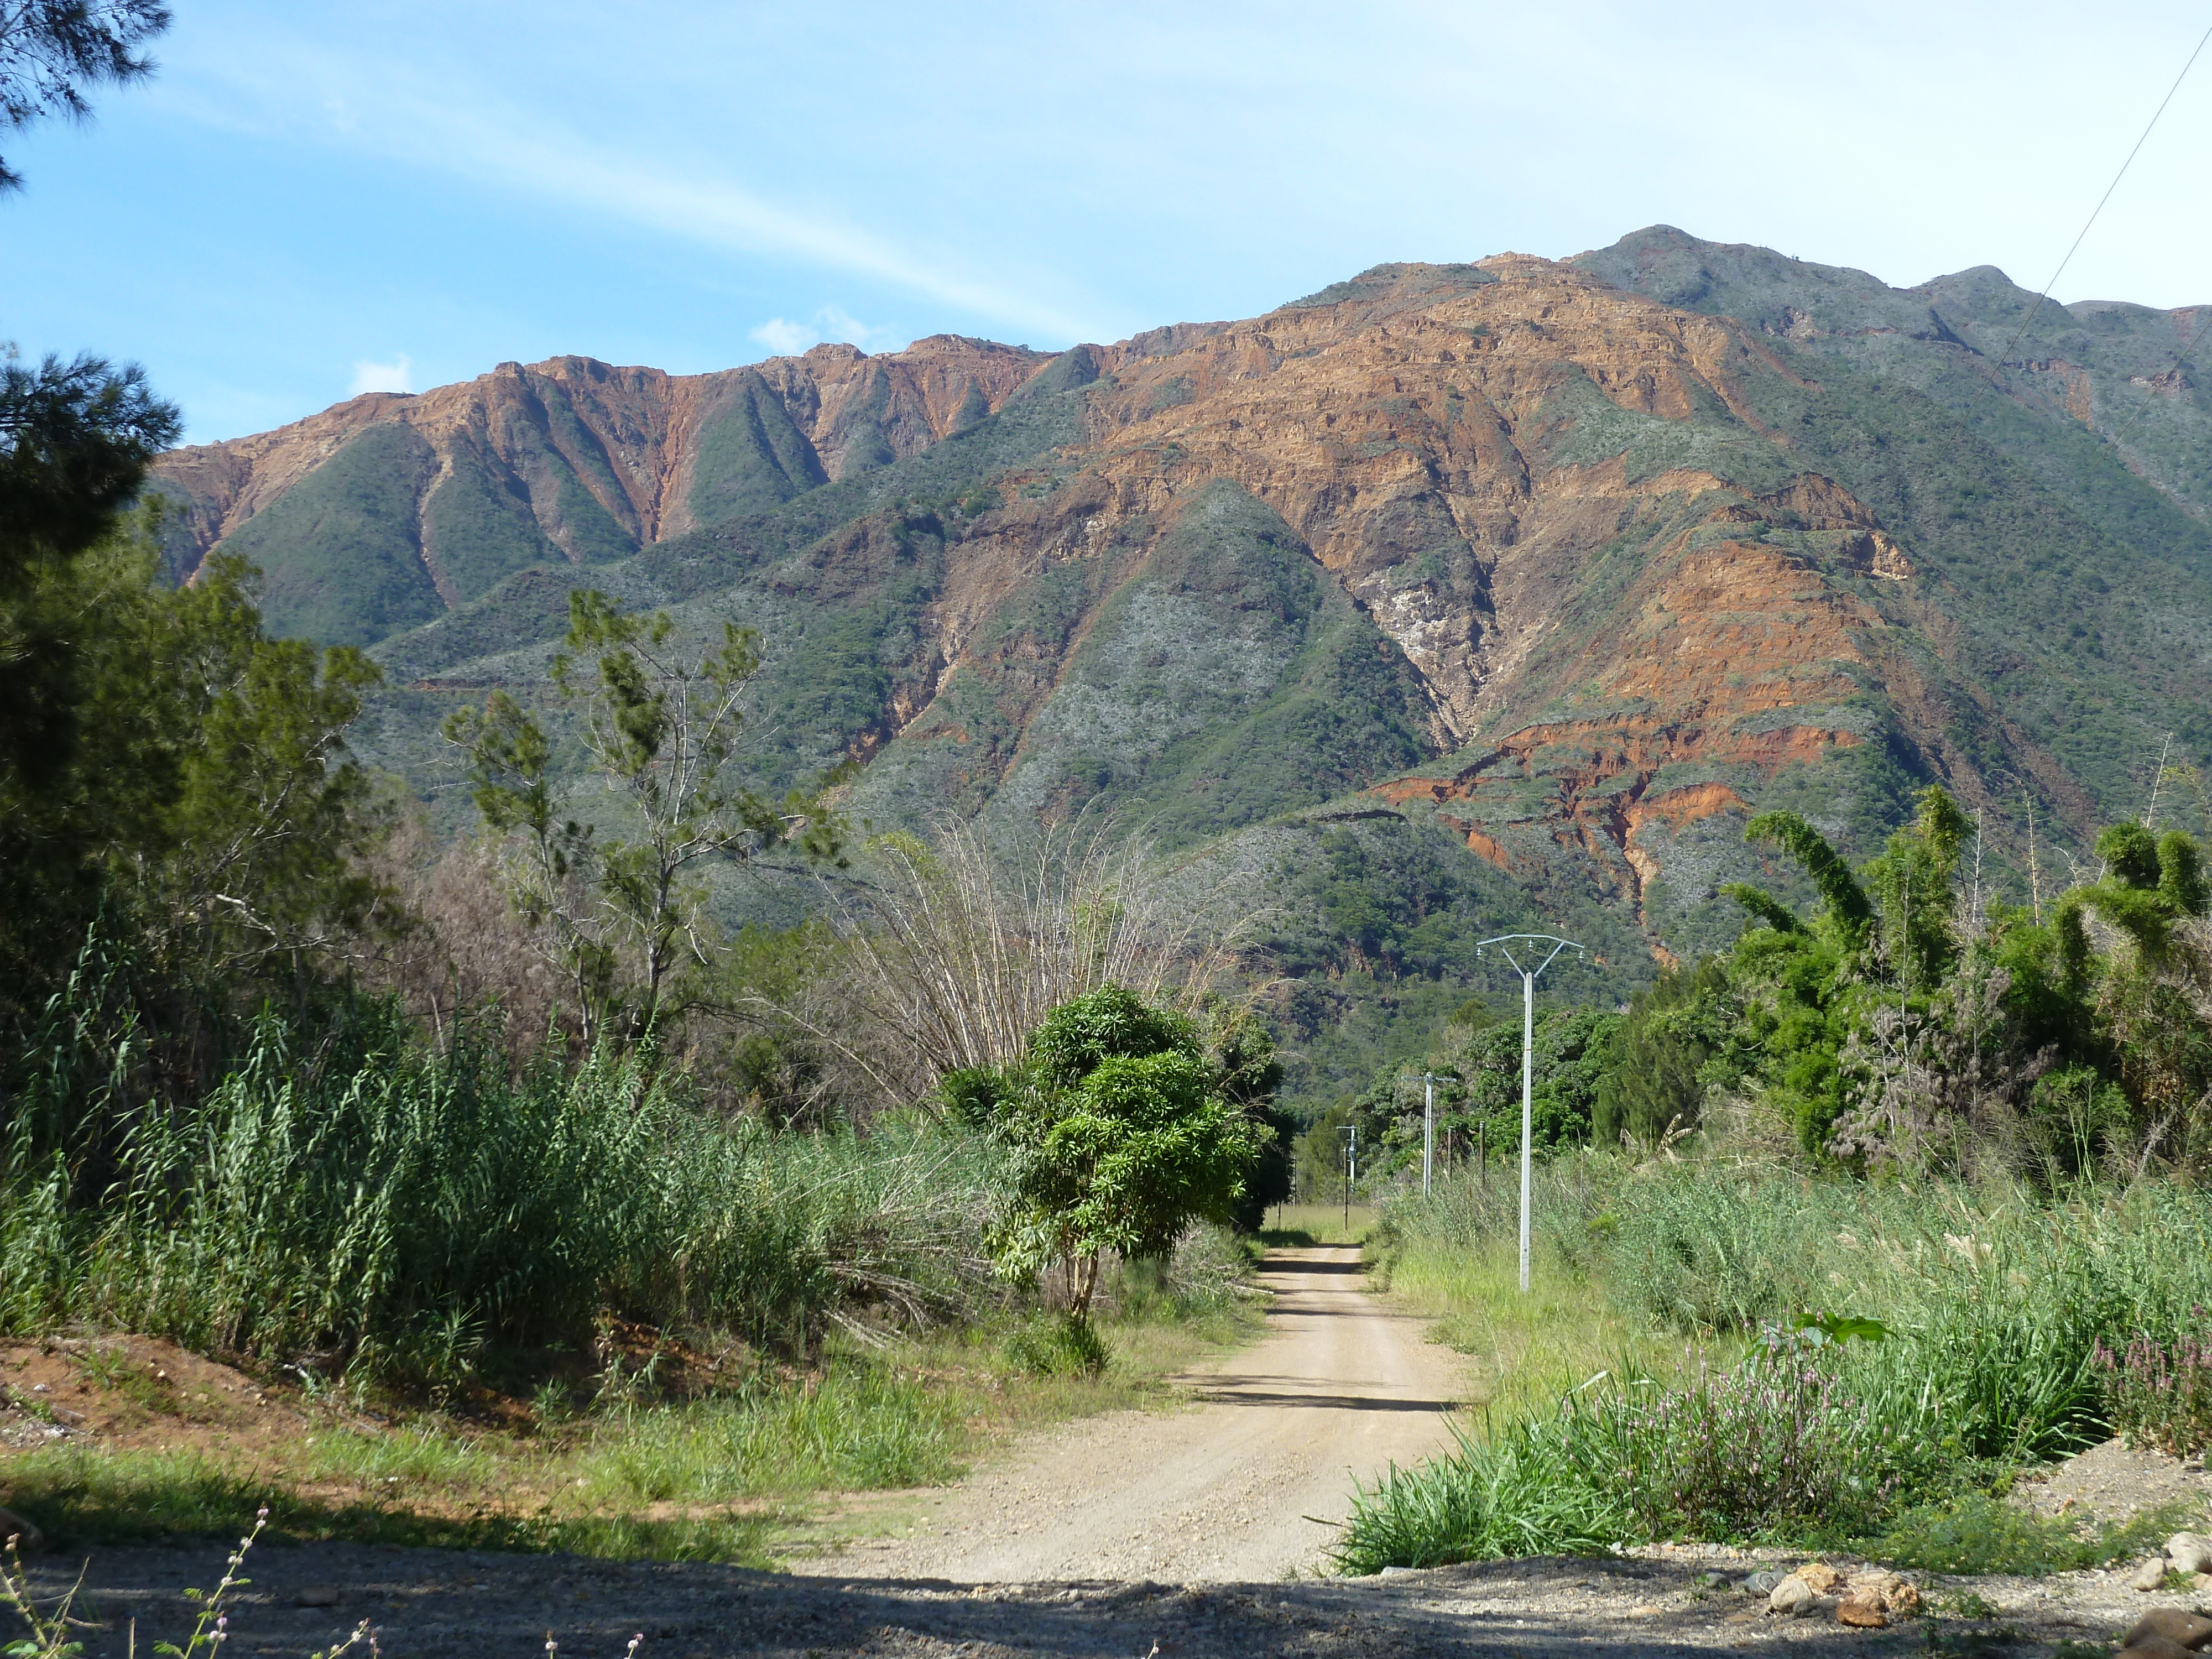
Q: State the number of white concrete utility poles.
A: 3